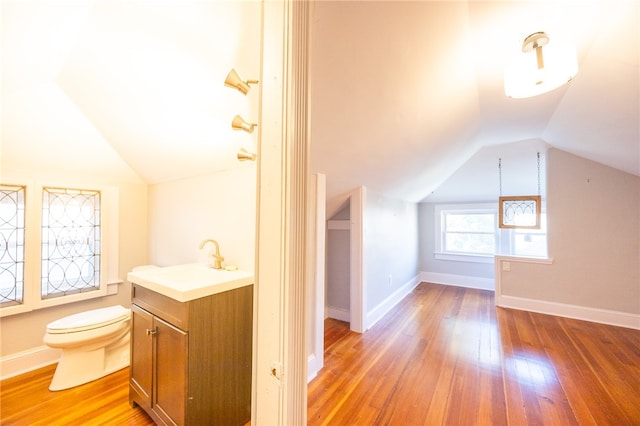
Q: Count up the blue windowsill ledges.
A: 0